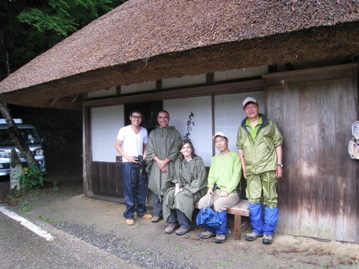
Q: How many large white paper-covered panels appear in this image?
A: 3